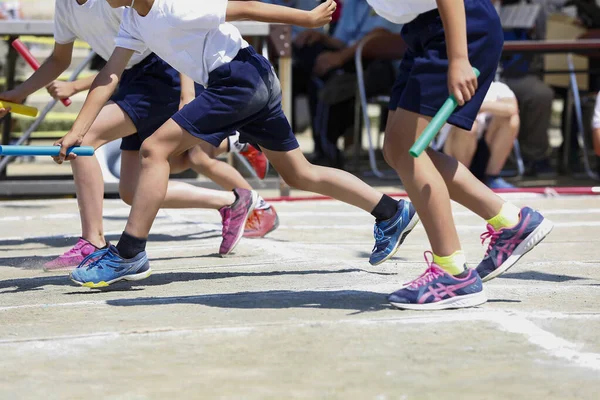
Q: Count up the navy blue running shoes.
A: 2